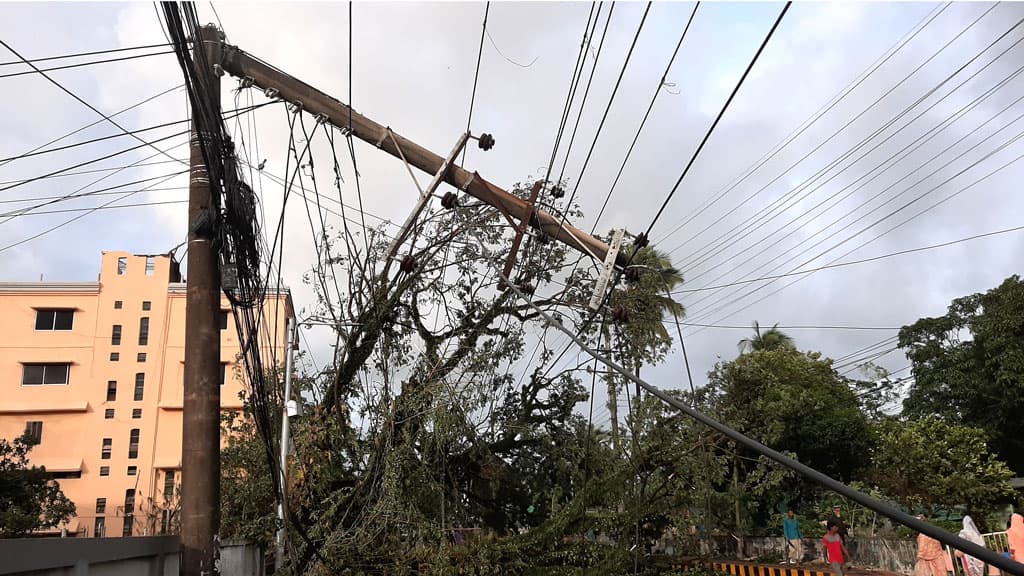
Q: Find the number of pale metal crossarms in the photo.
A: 2